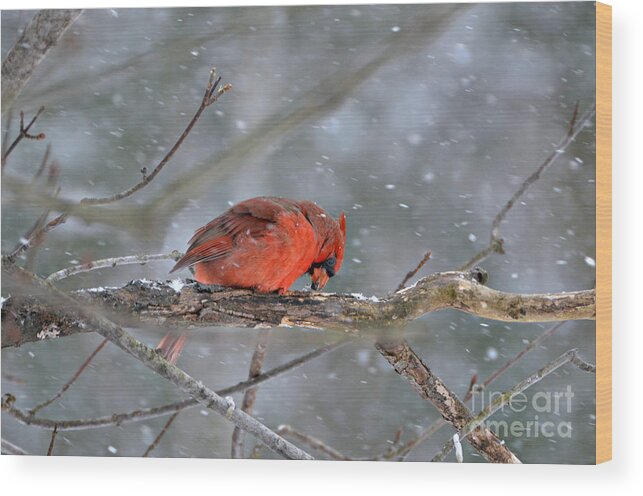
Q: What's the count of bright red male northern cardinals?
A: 1